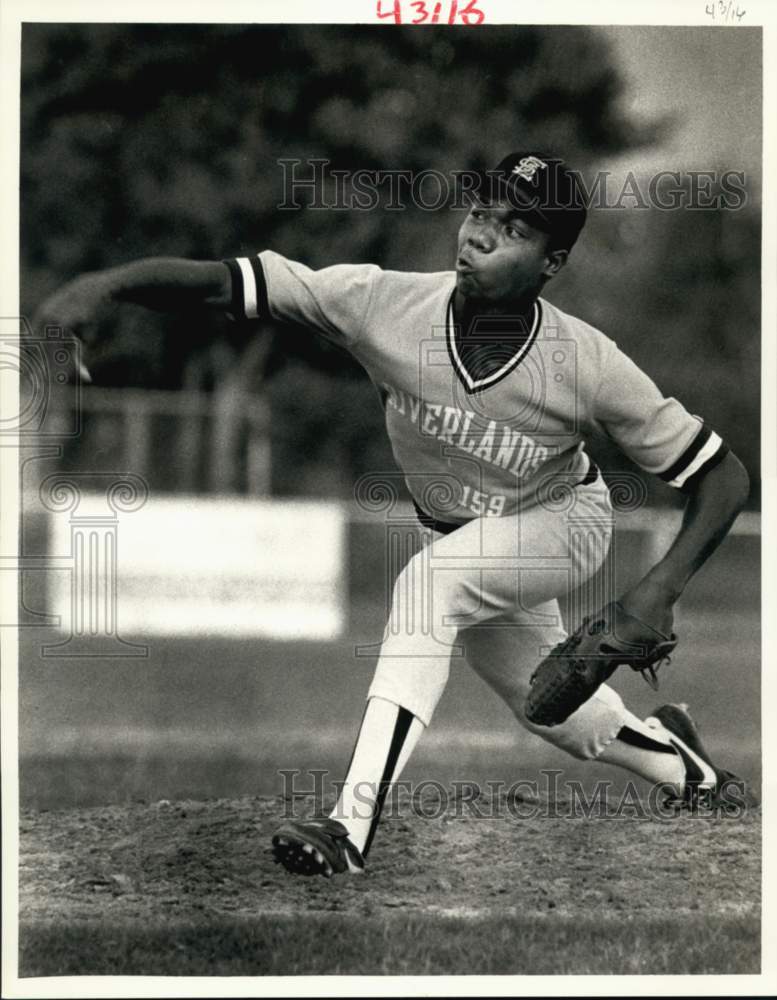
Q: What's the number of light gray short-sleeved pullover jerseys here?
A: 1